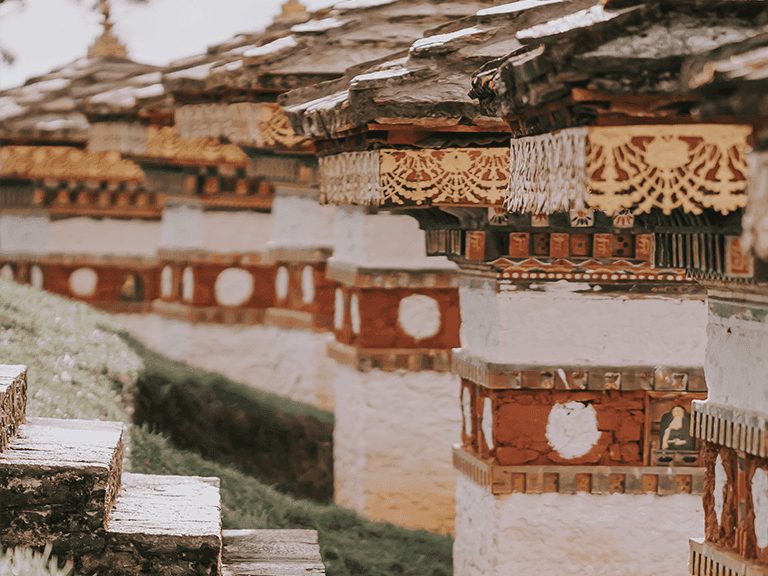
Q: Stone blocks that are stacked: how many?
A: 4